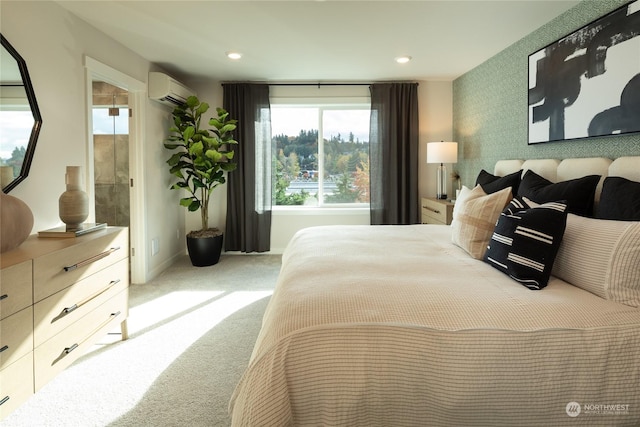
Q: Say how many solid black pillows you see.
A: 3